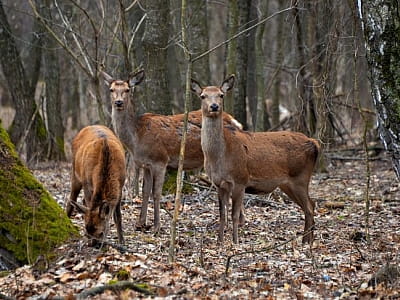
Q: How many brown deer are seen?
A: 3